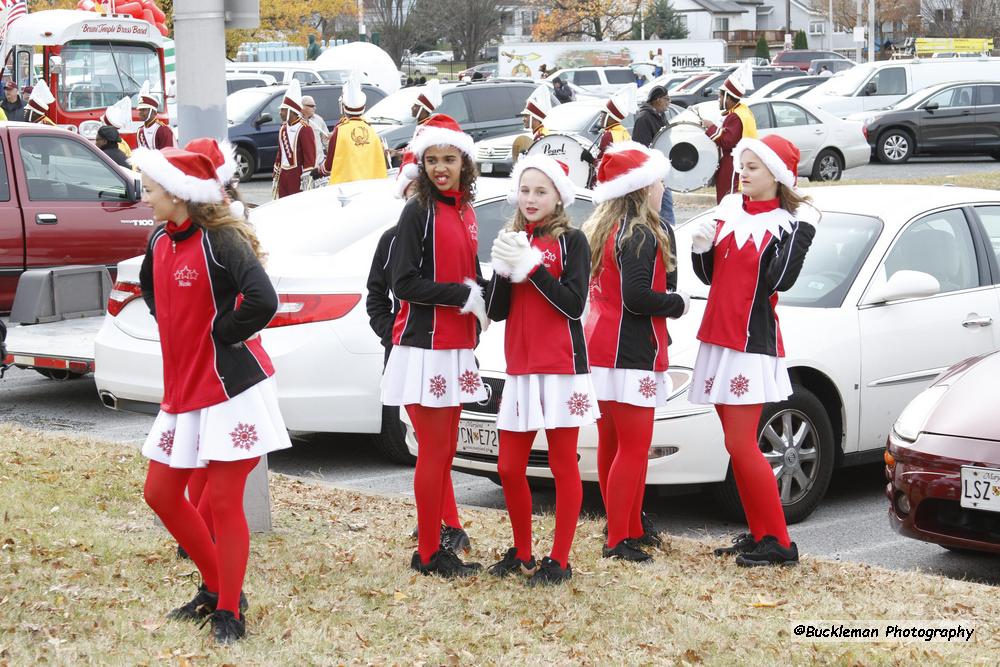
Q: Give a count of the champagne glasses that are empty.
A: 0